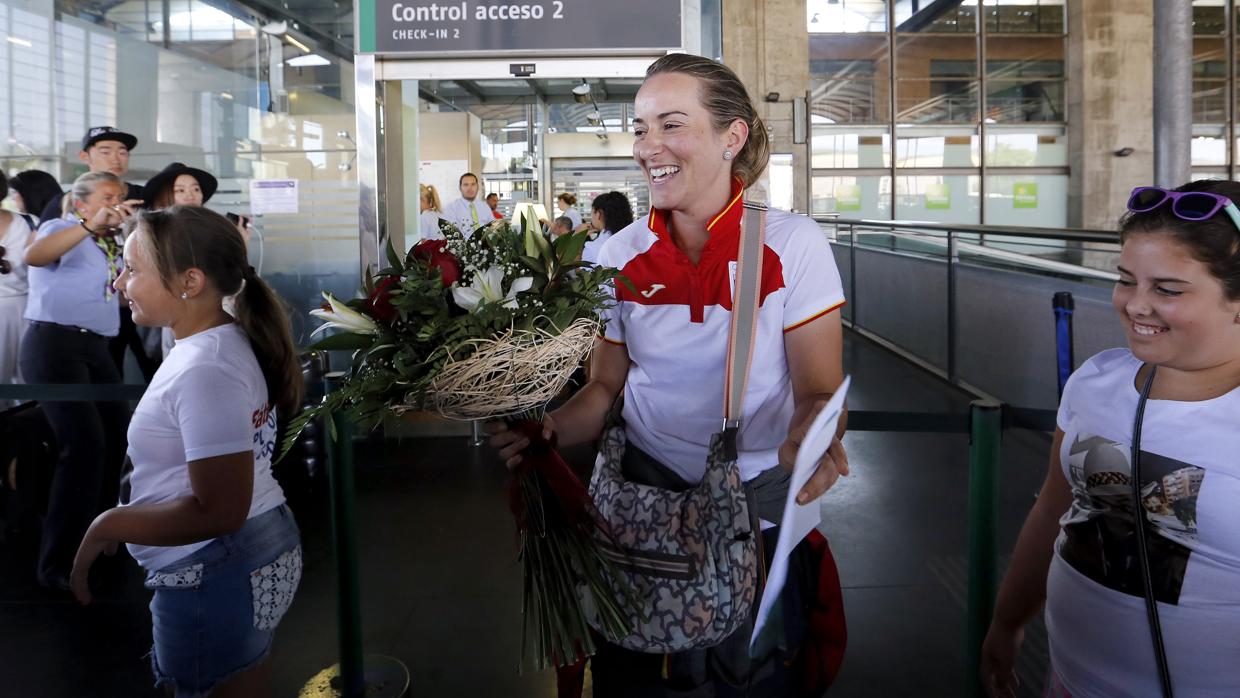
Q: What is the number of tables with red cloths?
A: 0